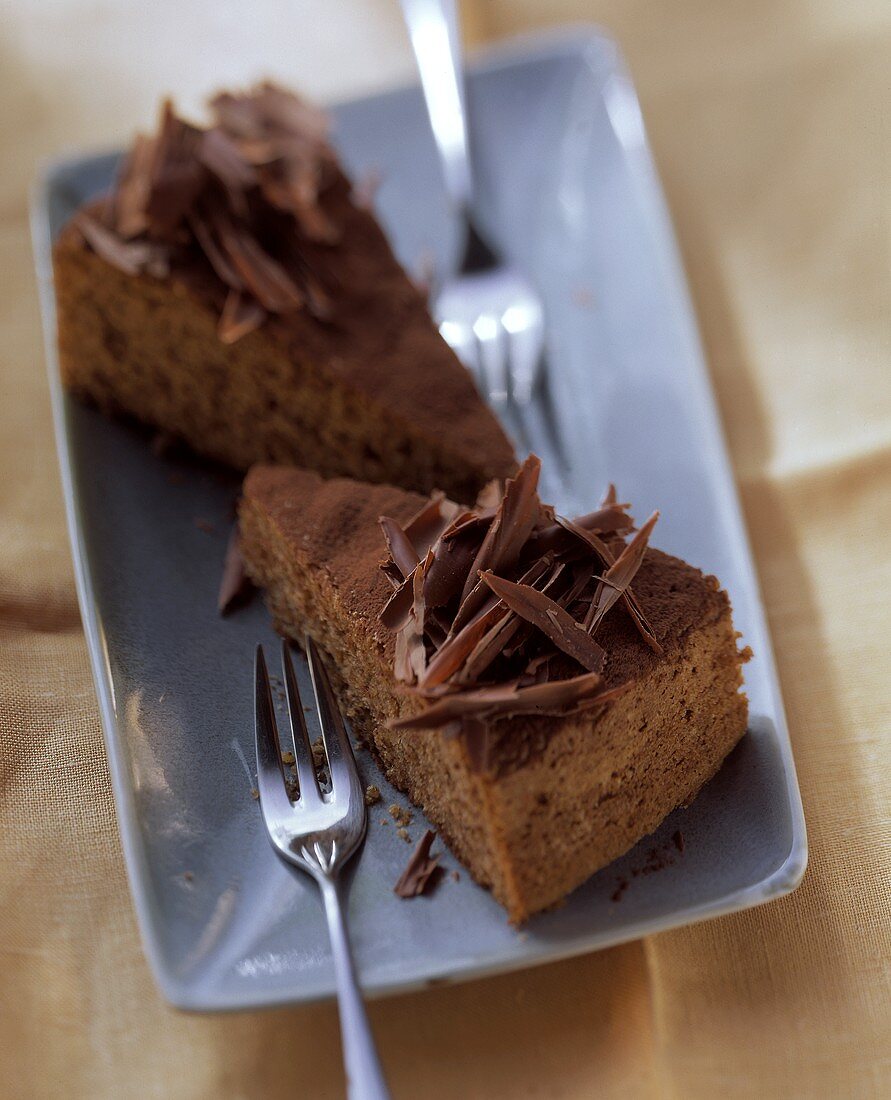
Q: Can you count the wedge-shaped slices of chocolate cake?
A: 2